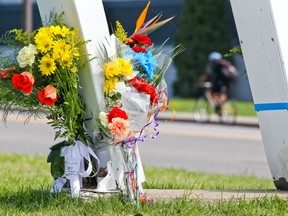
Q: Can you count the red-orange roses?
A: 2